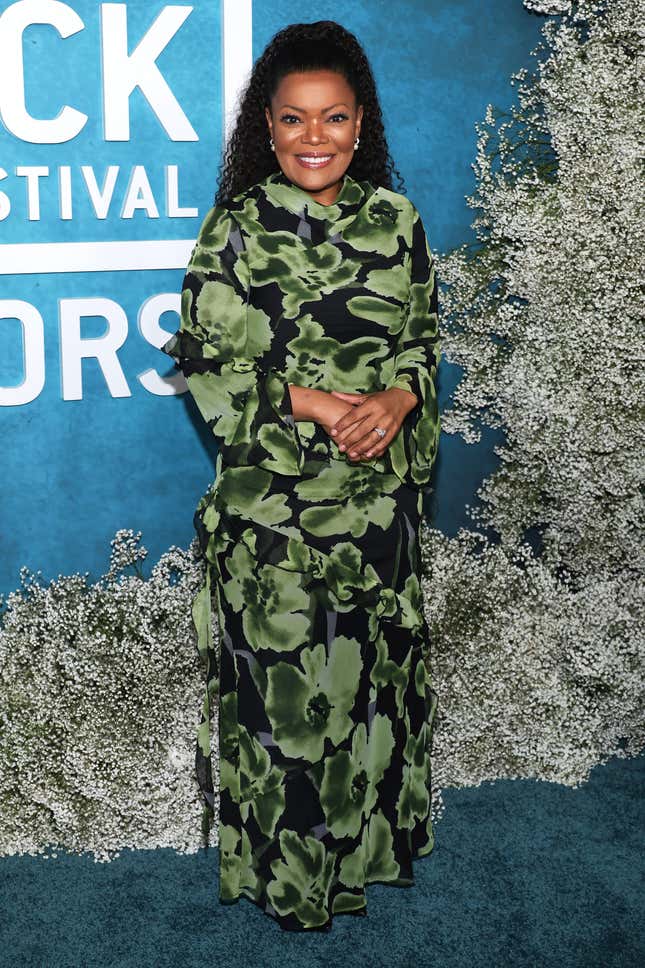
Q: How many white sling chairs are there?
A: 0